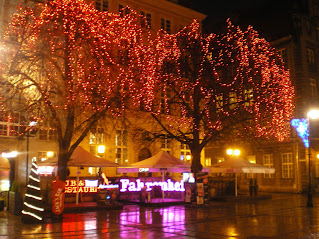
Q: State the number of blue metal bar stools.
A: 0